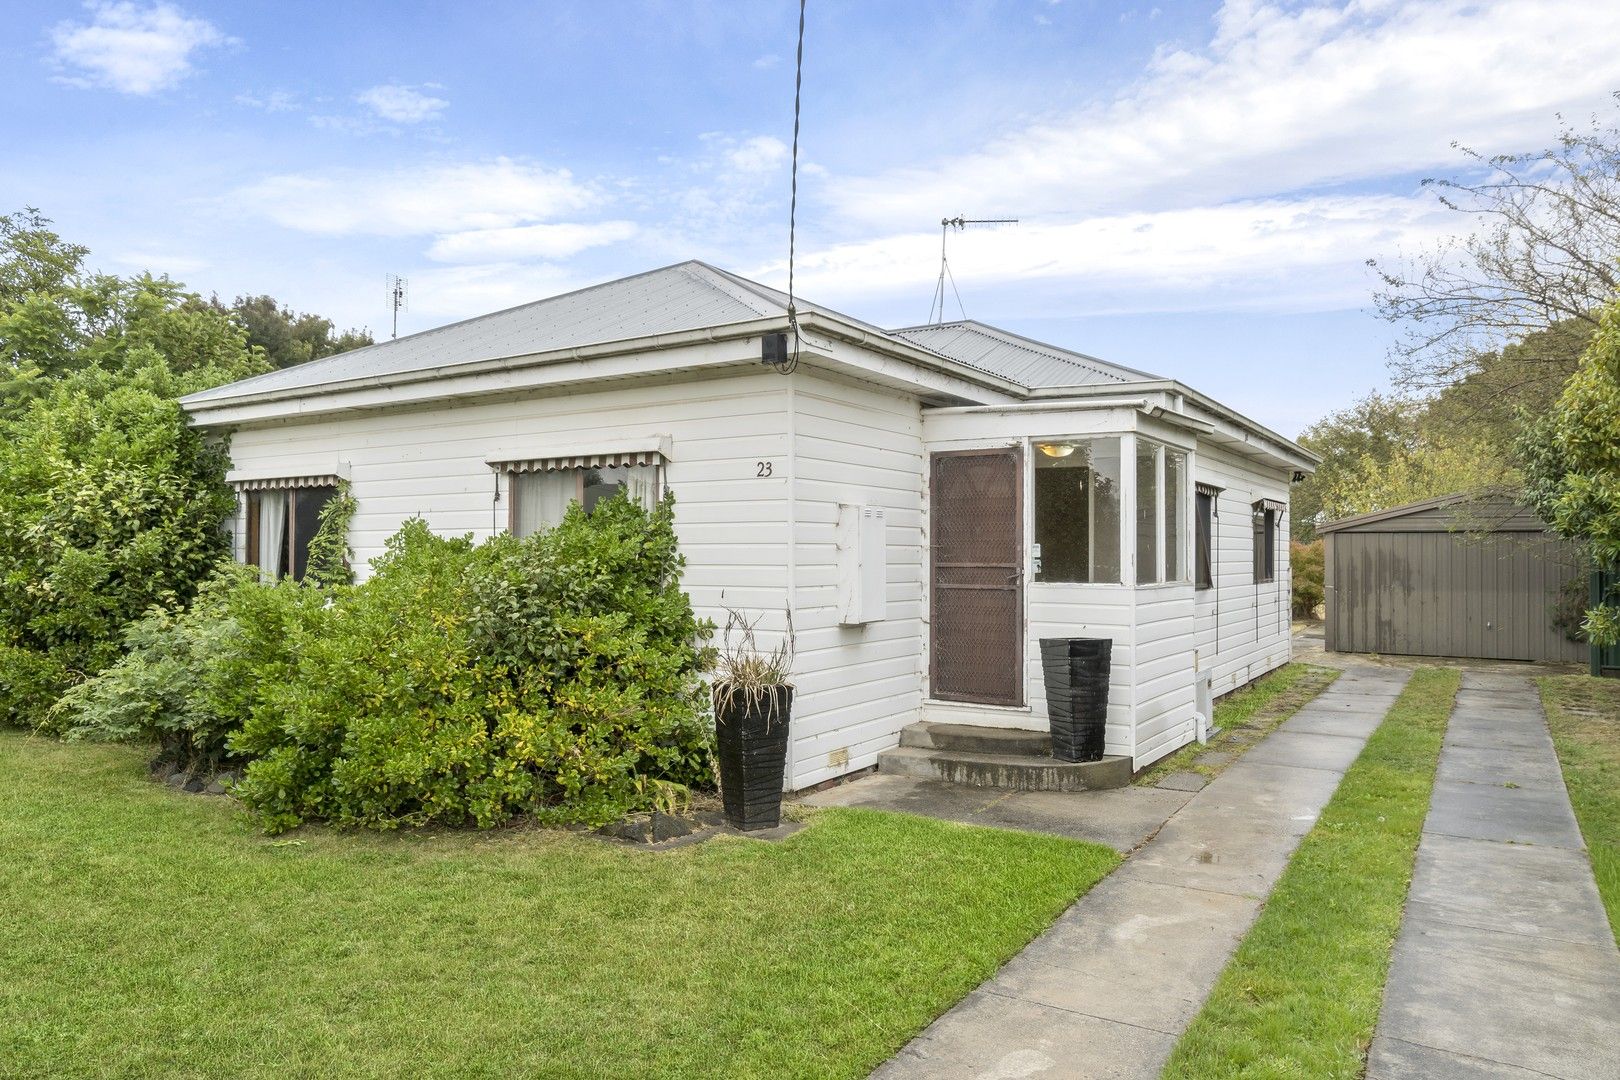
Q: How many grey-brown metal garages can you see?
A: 1